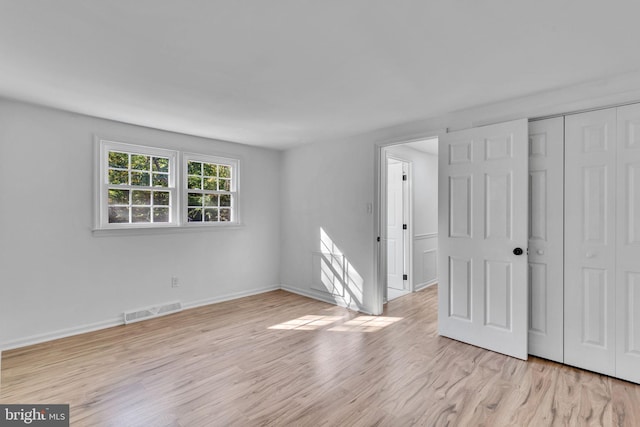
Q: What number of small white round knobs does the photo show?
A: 2